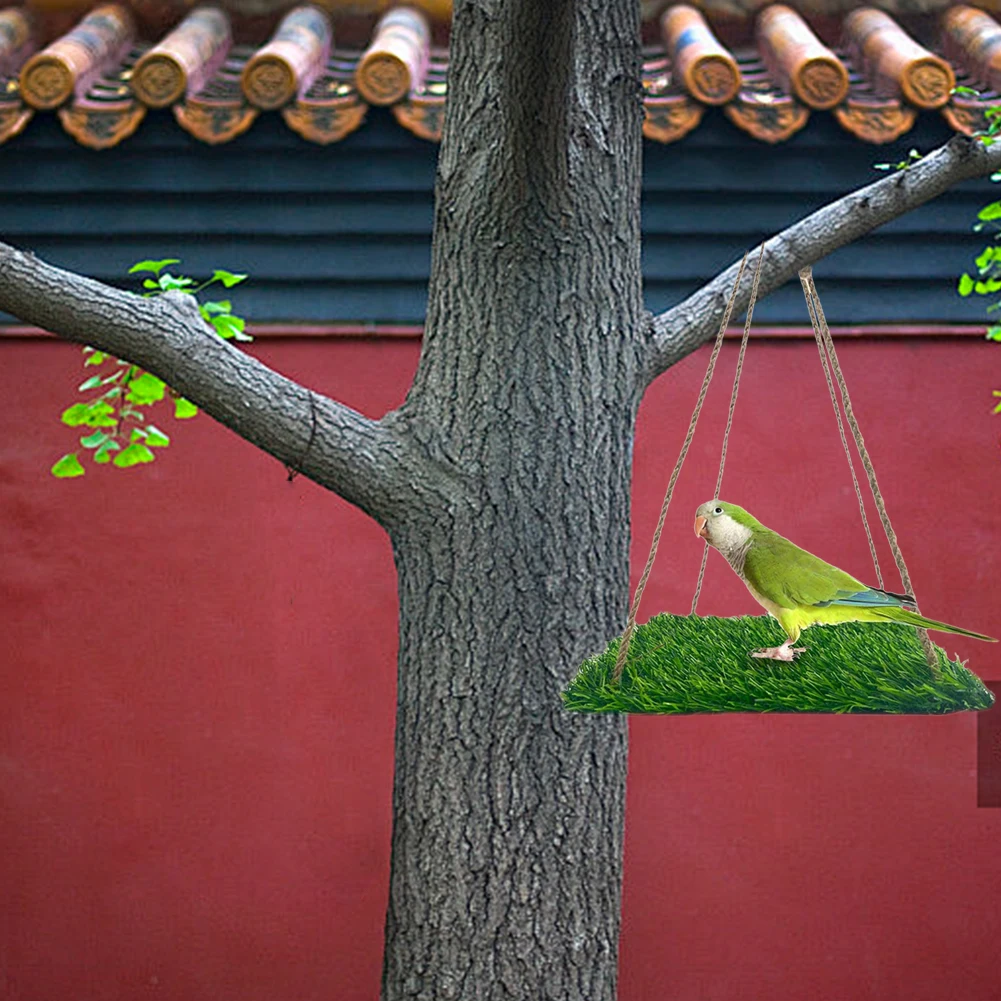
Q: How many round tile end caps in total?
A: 7